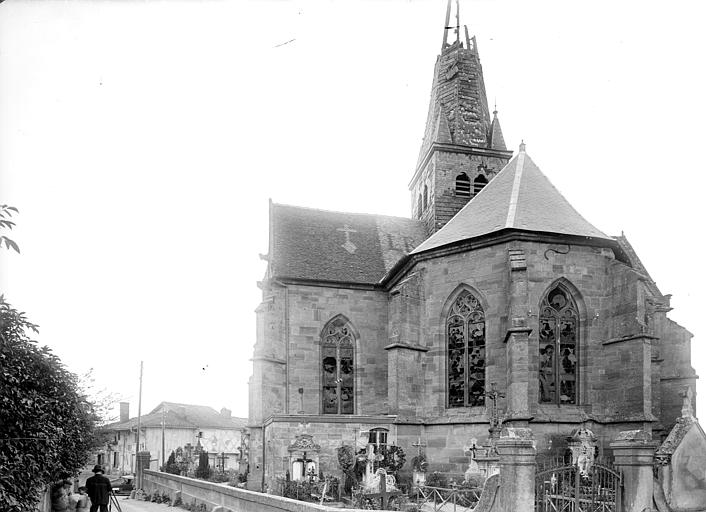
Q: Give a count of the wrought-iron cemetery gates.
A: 1